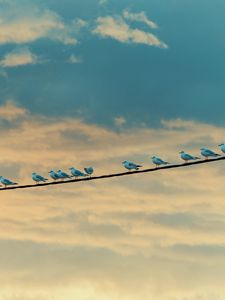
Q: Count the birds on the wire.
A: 11